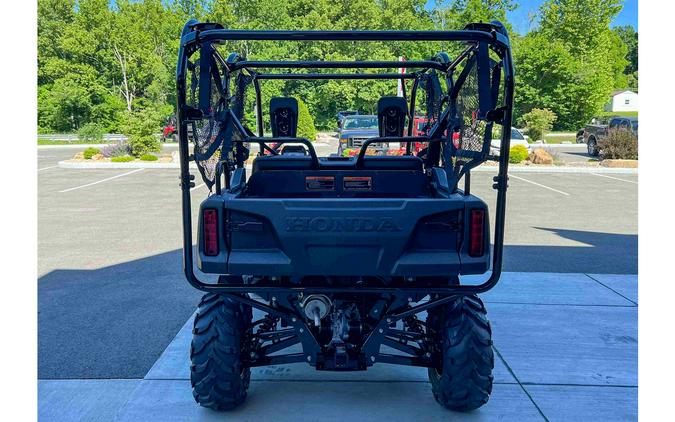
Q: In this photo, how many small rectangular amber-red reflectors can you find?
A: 2